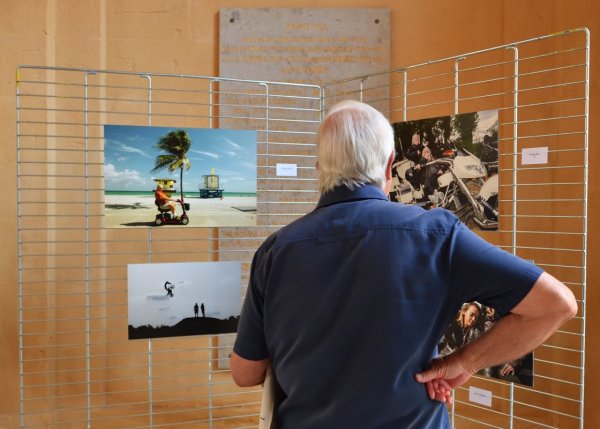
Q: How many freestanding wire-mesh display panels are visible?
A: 2